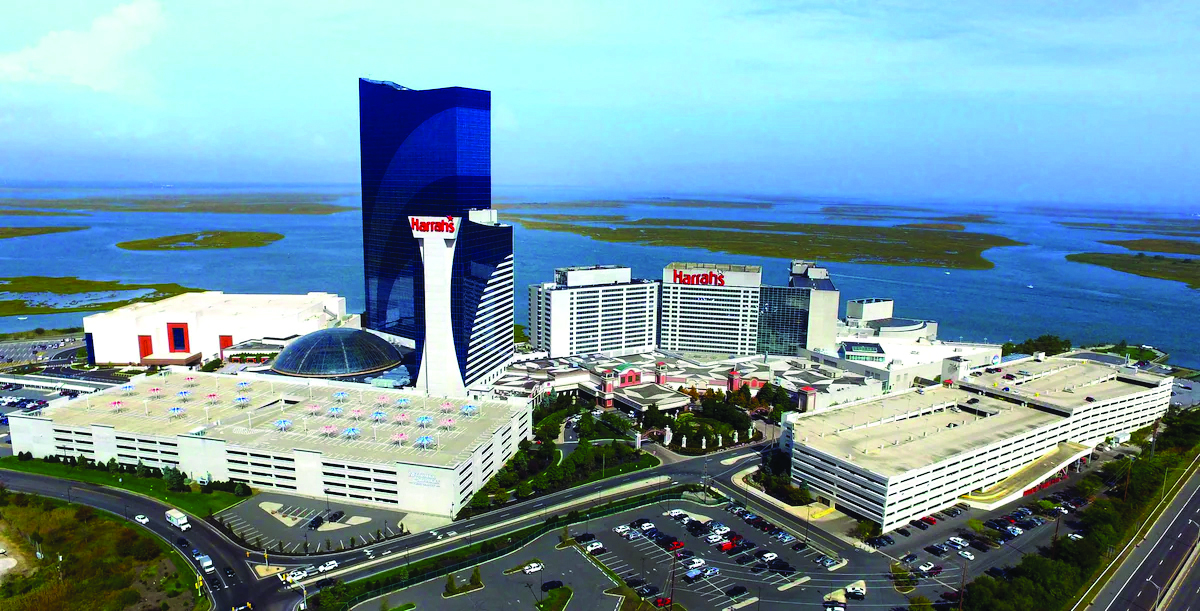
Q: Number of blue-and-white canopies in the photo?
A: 14